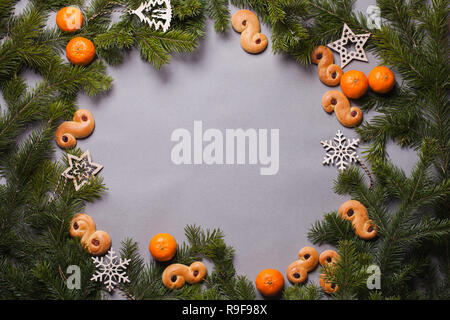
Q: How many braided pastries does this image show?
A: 9